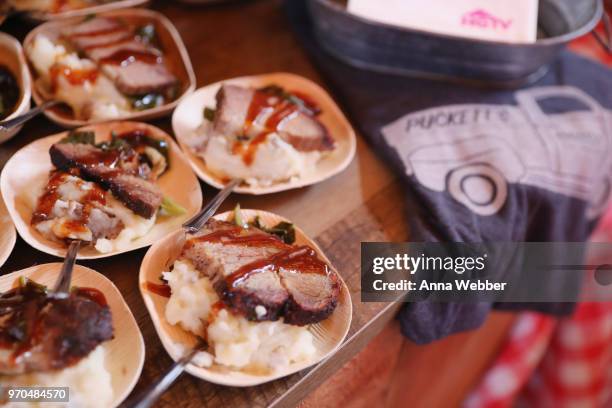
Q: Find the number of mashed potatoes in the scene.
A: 5